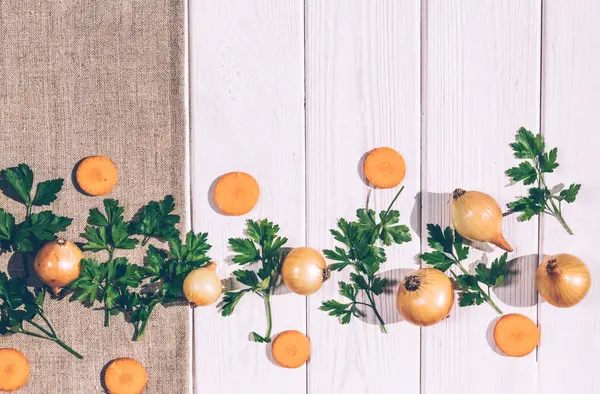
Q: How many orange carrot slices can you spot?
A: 7